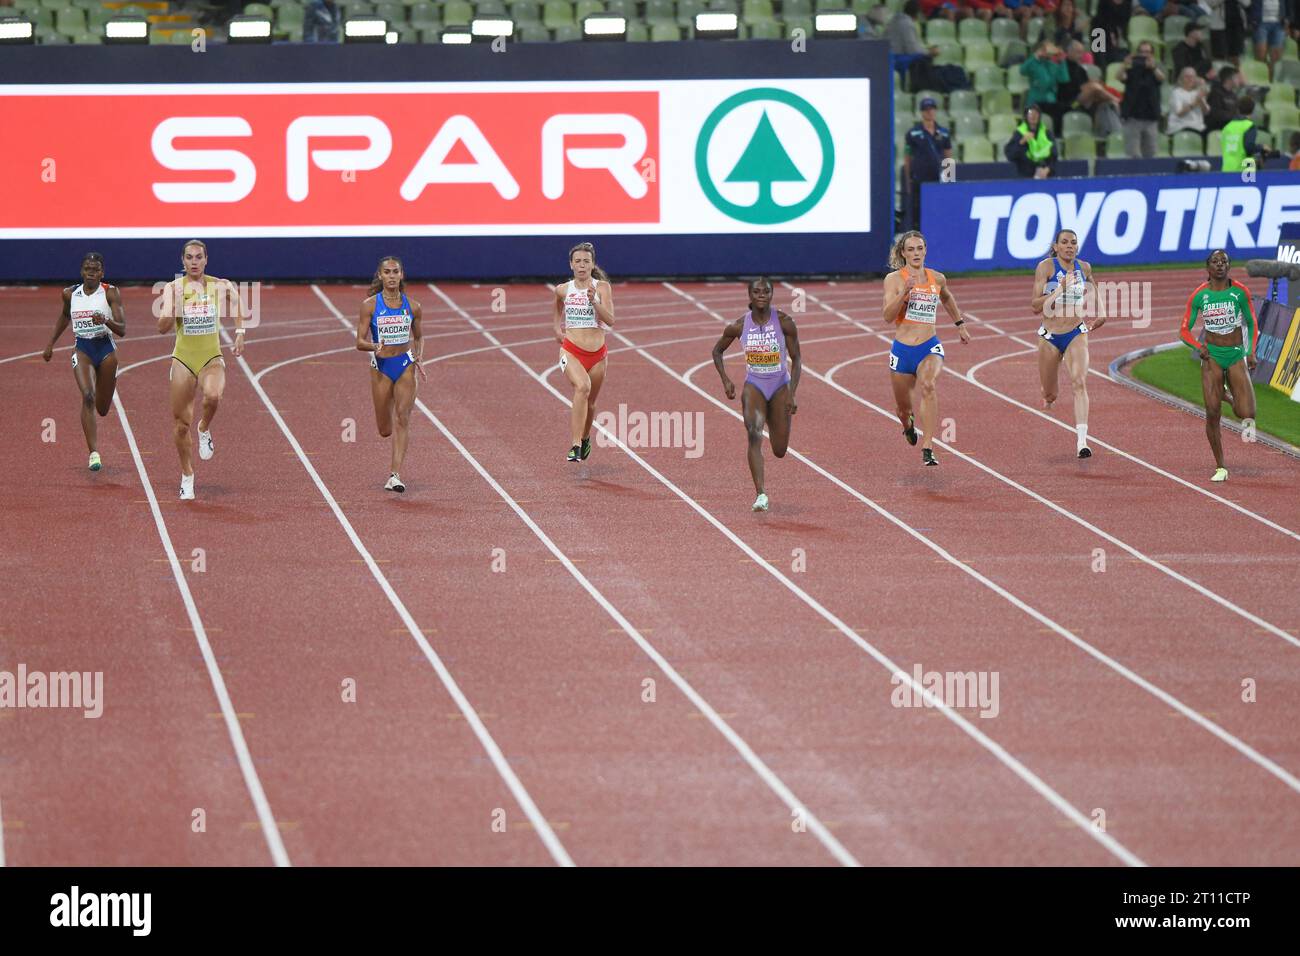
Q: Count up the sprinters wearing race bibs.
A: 8